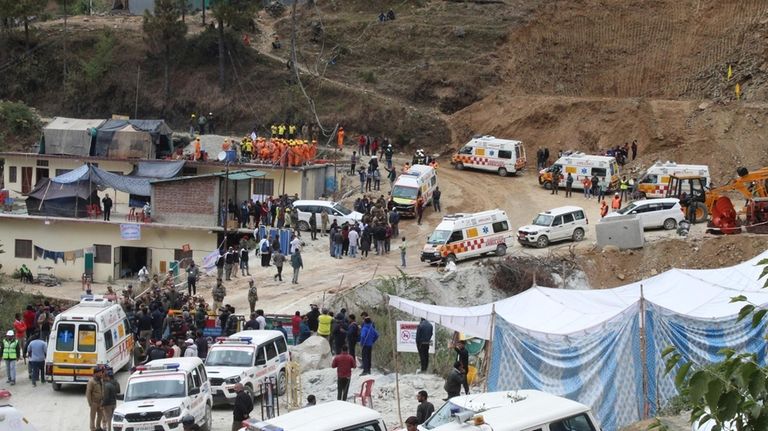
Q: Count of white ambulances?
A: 6